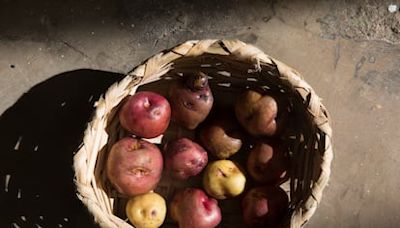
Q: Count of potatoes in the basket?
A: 11